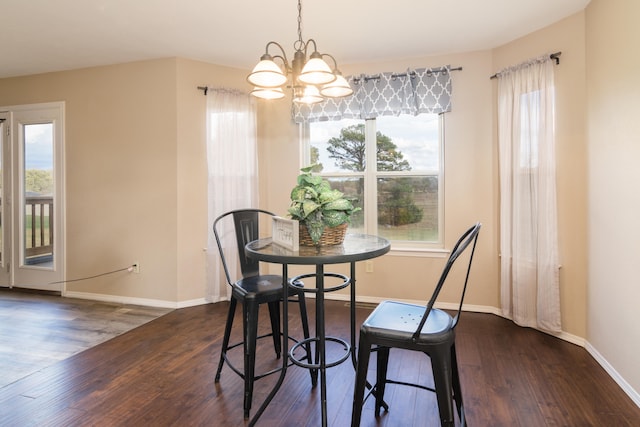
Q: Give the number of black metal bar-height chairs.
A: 2